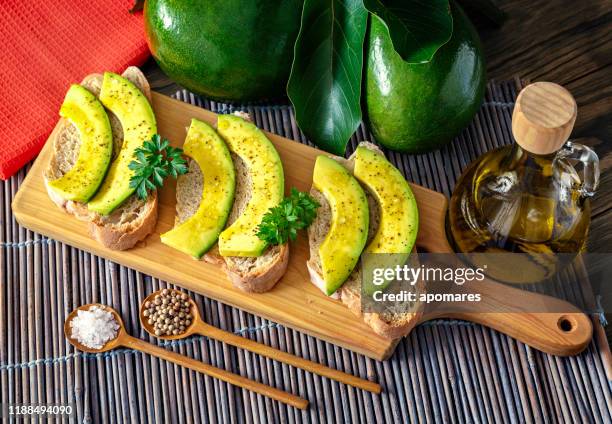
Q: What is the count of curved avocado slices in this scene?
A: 6